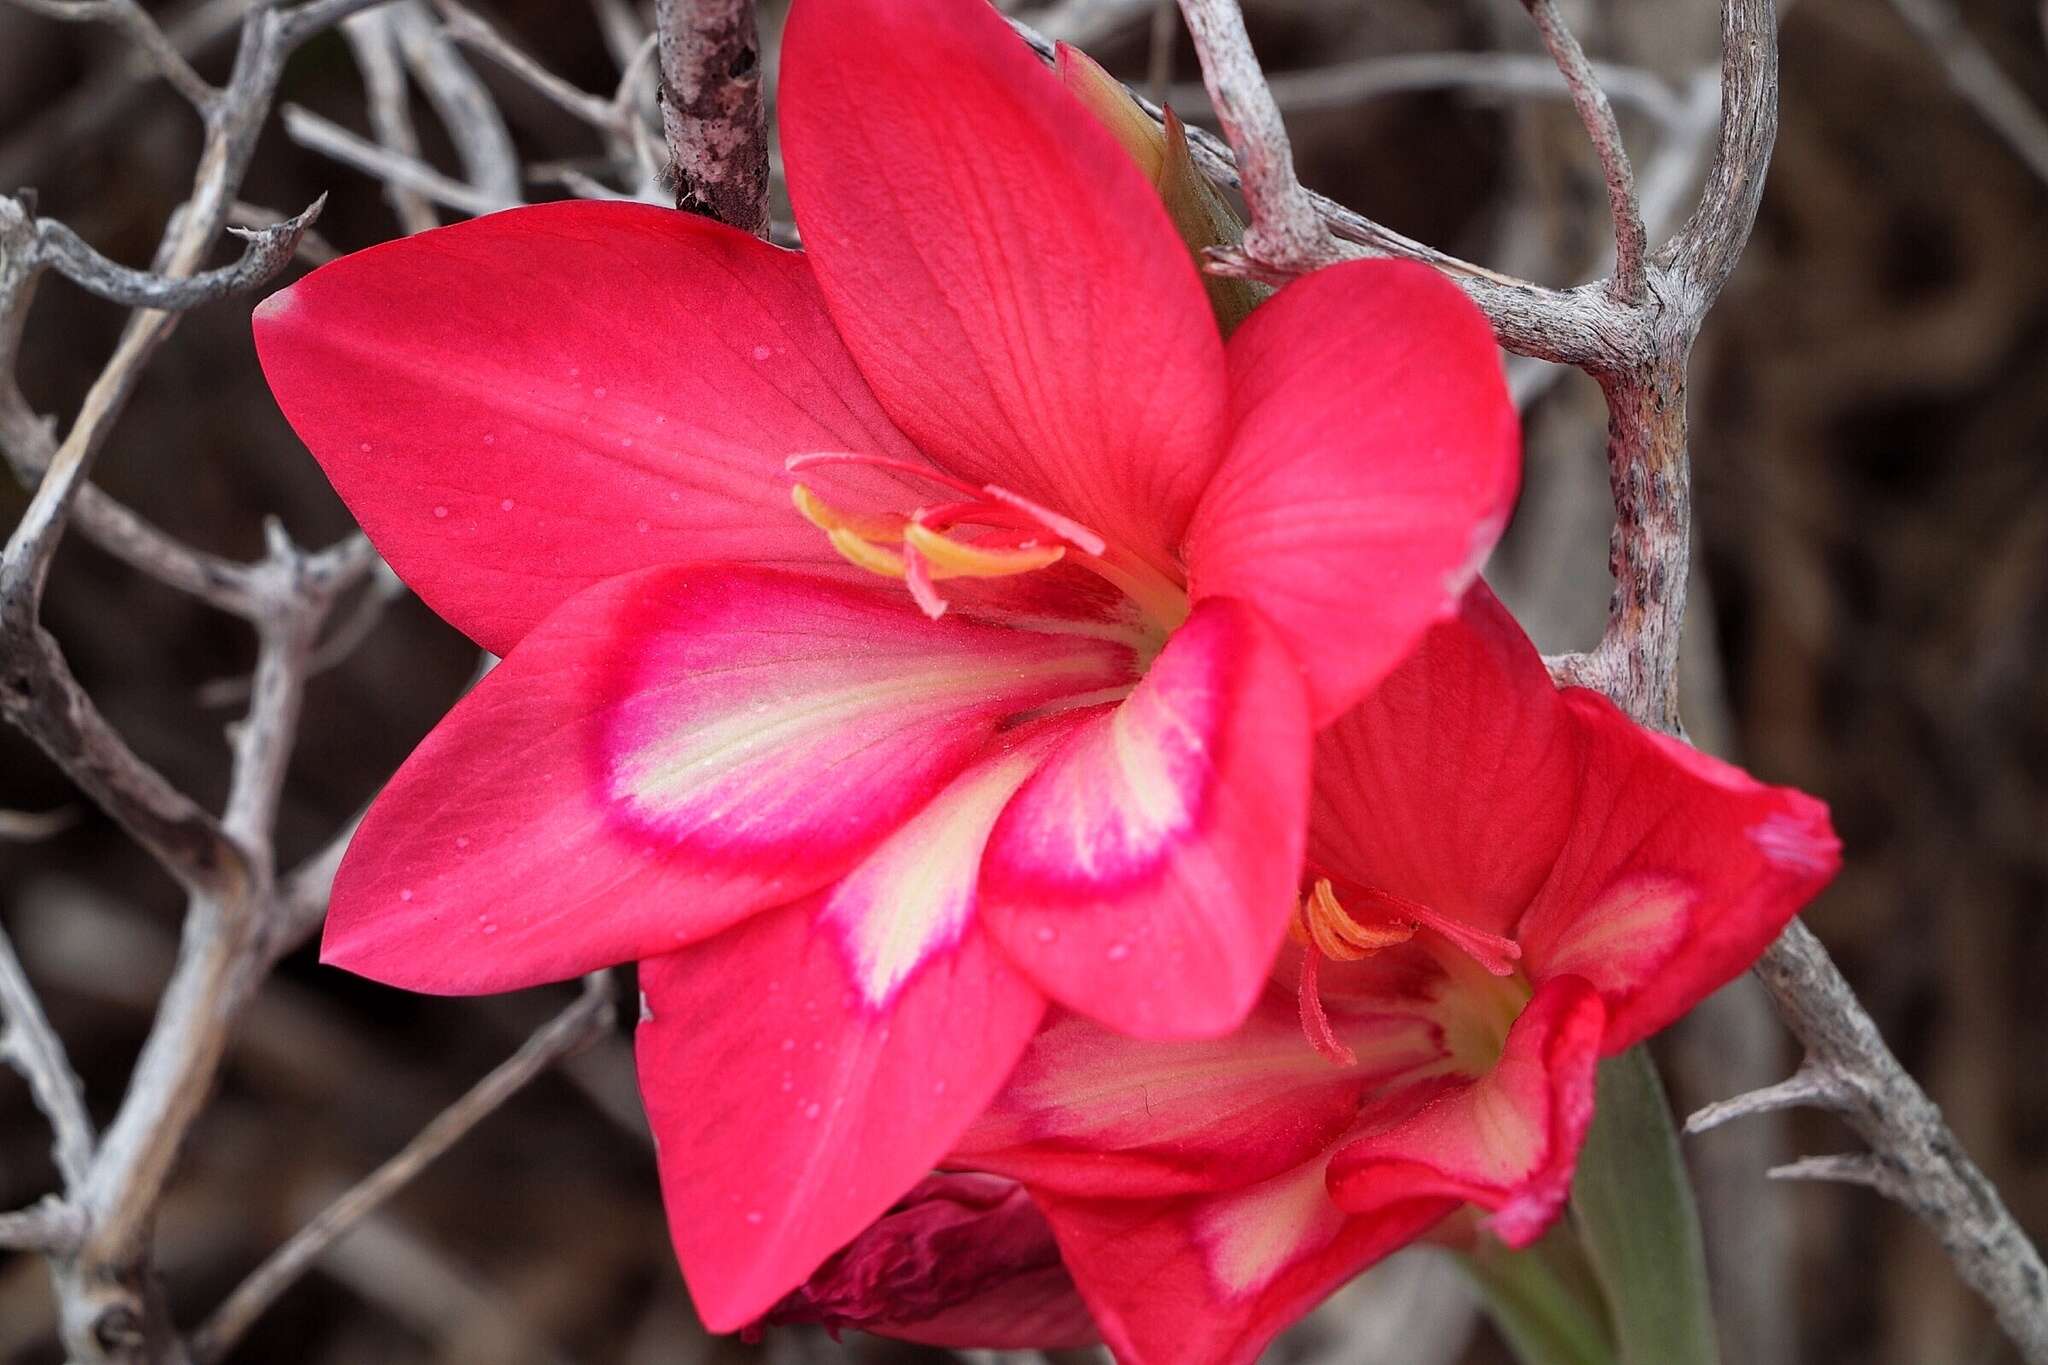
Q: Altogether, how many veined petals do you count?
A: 11